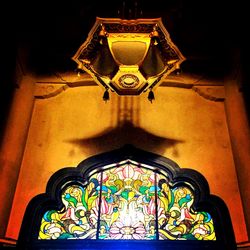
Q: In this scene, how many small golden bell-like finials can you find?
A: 6